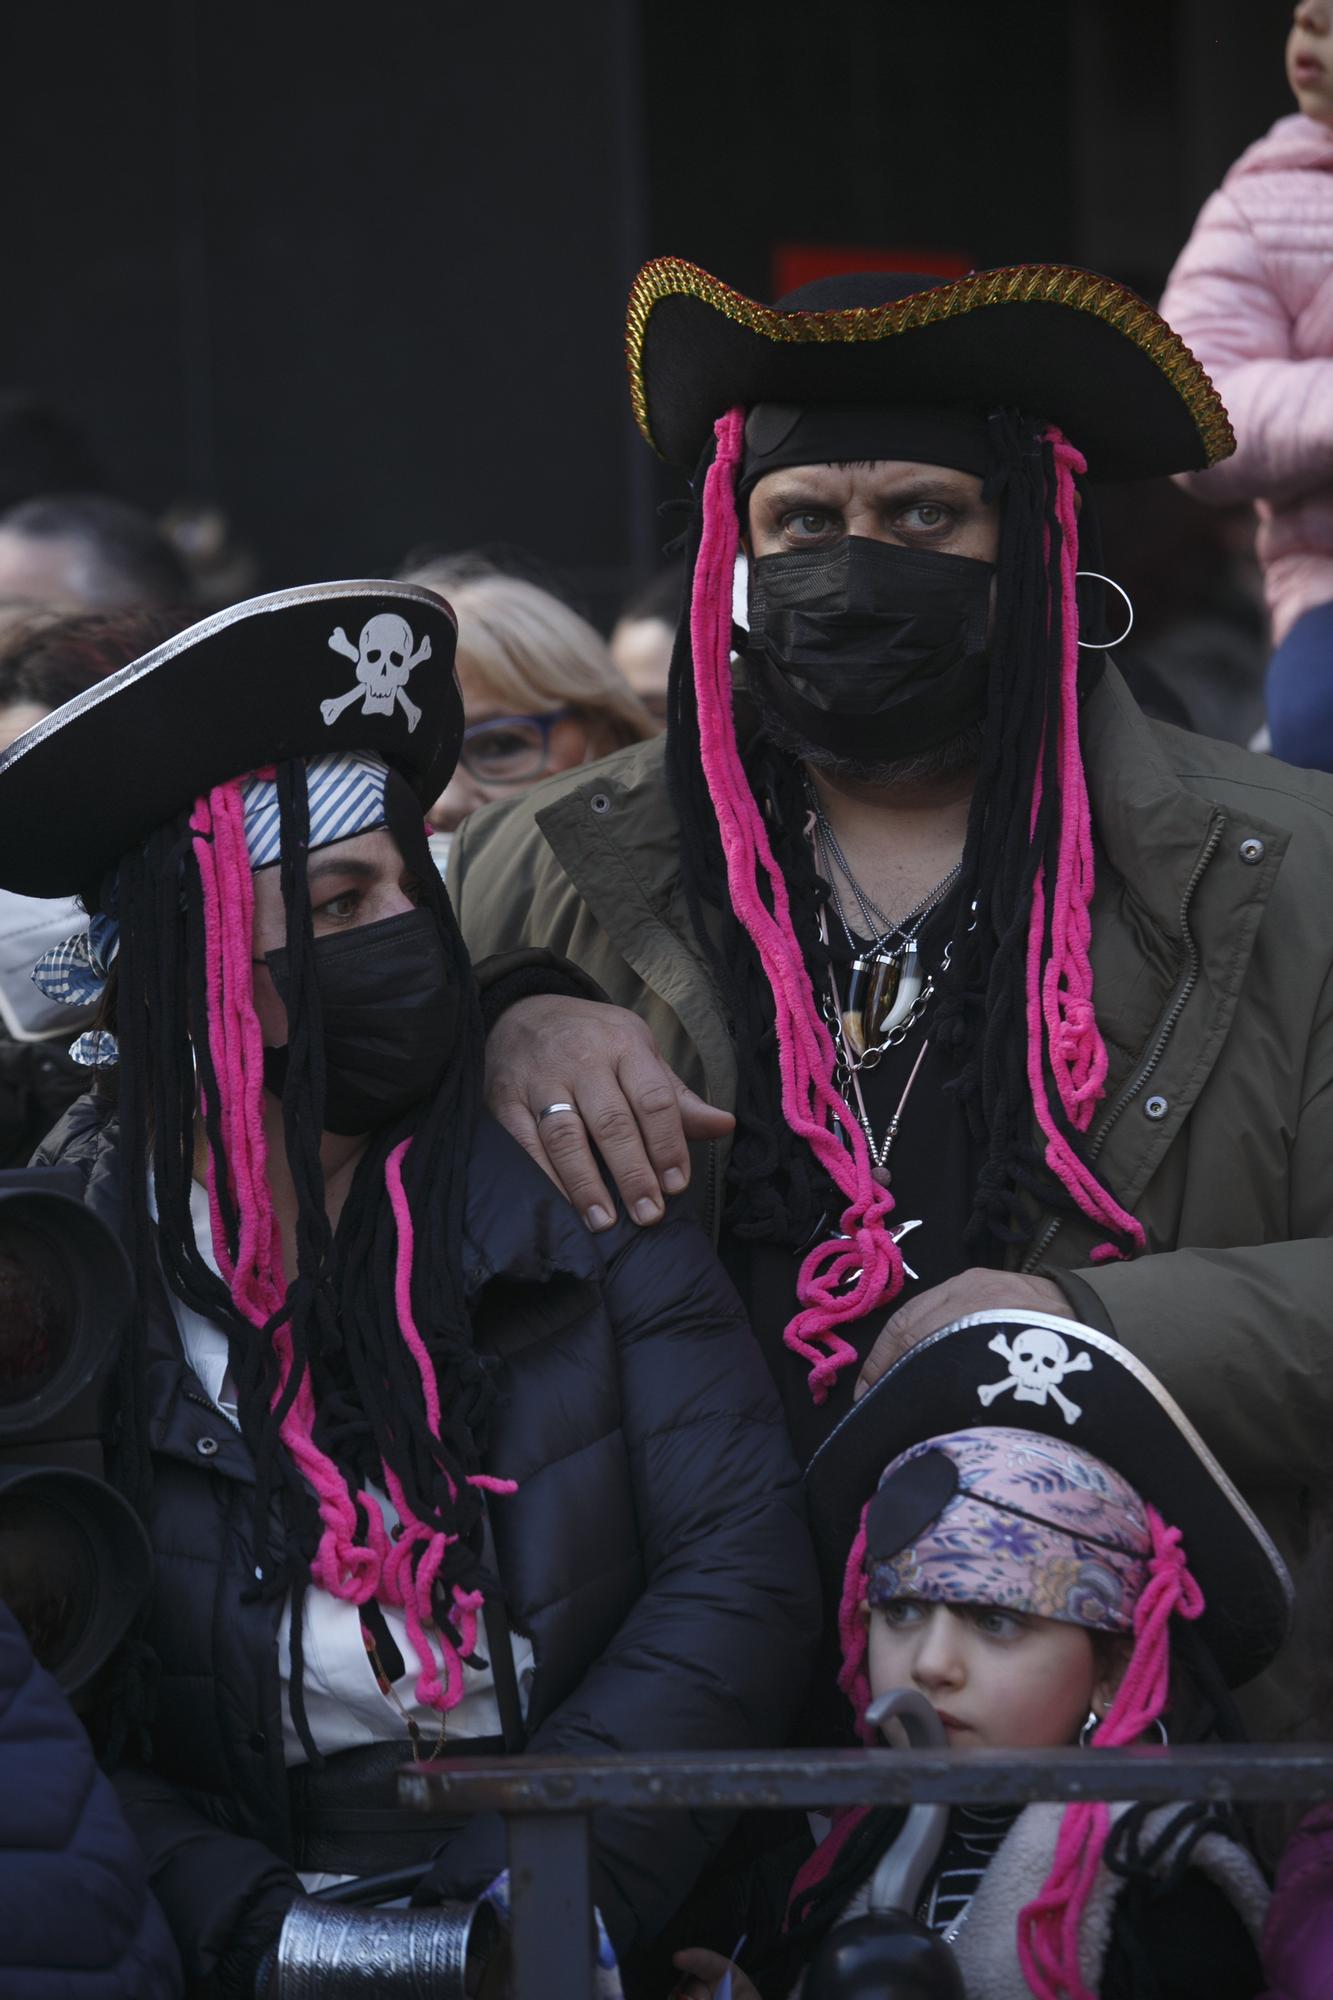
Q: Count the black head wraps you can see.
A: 1